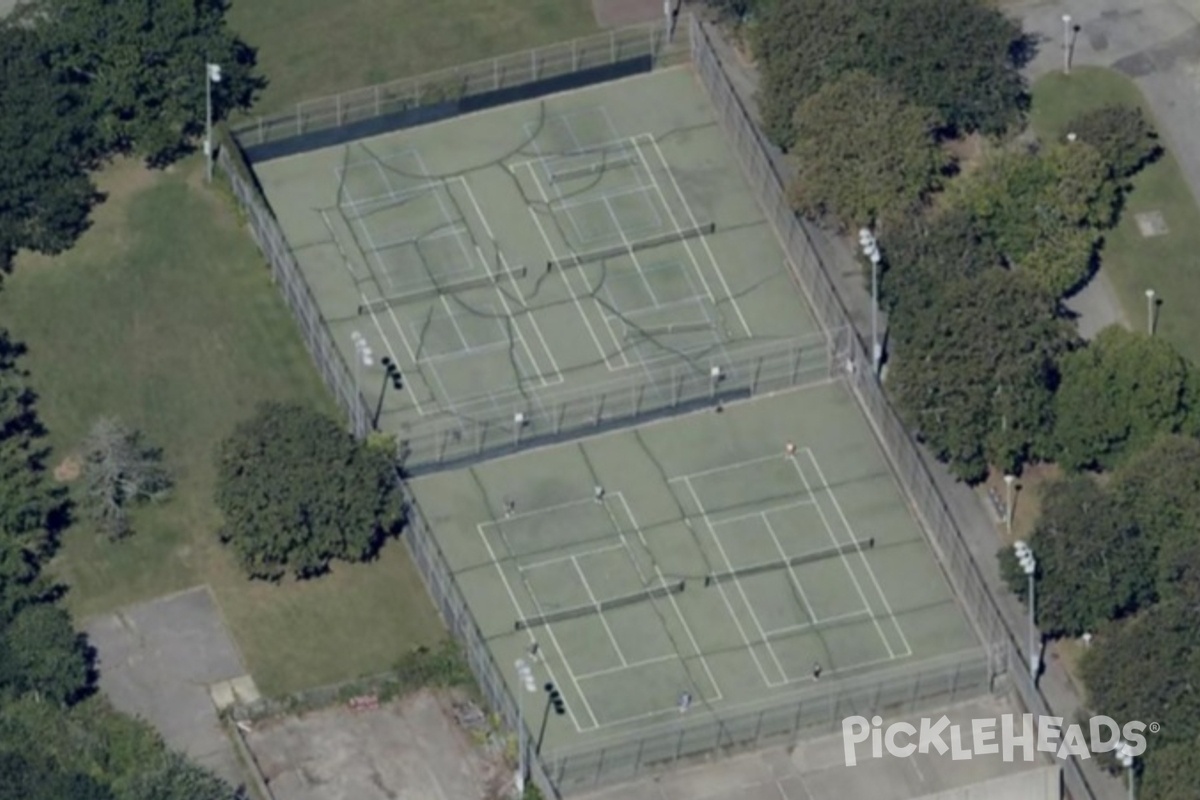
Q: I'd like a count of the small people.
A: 6